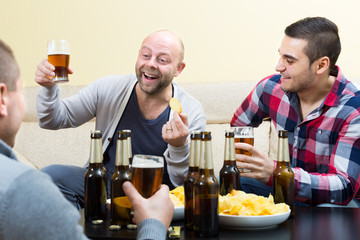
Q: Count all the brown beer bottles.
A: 7